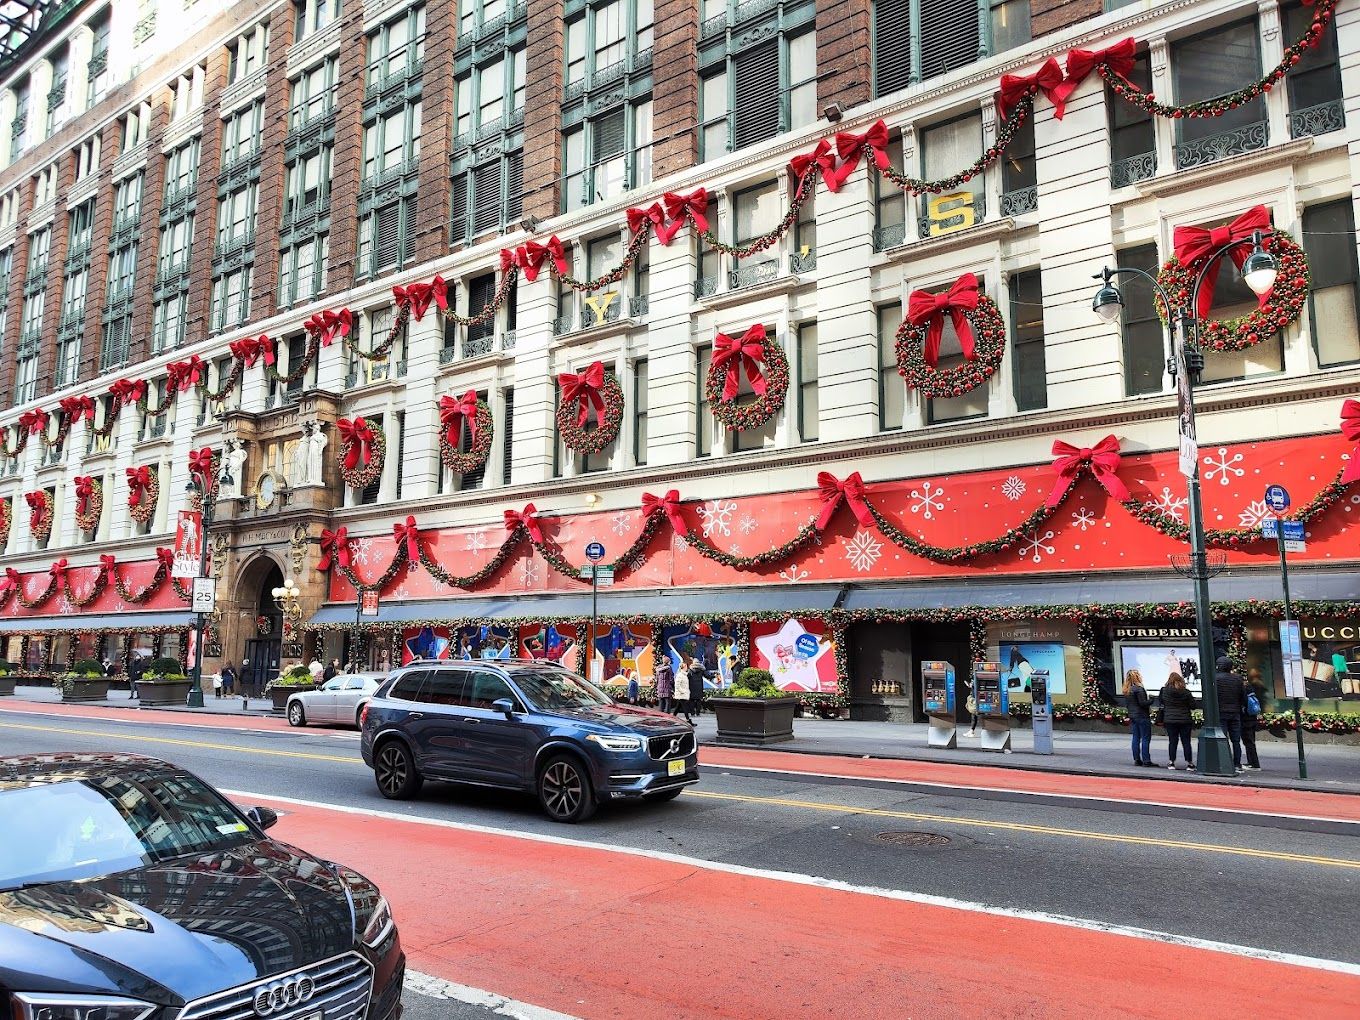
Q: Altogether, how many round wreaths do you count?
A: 11